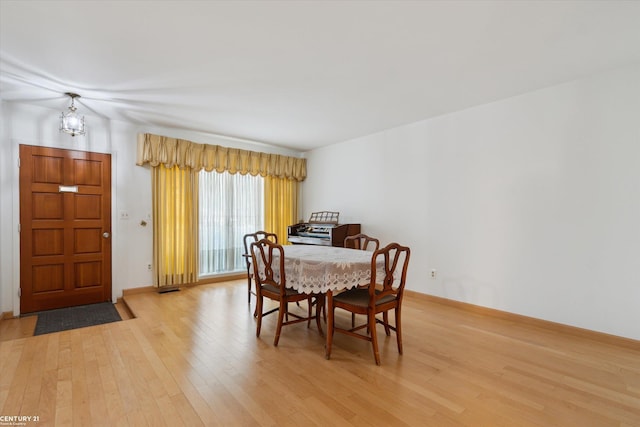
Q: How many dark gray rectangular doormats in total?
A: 1